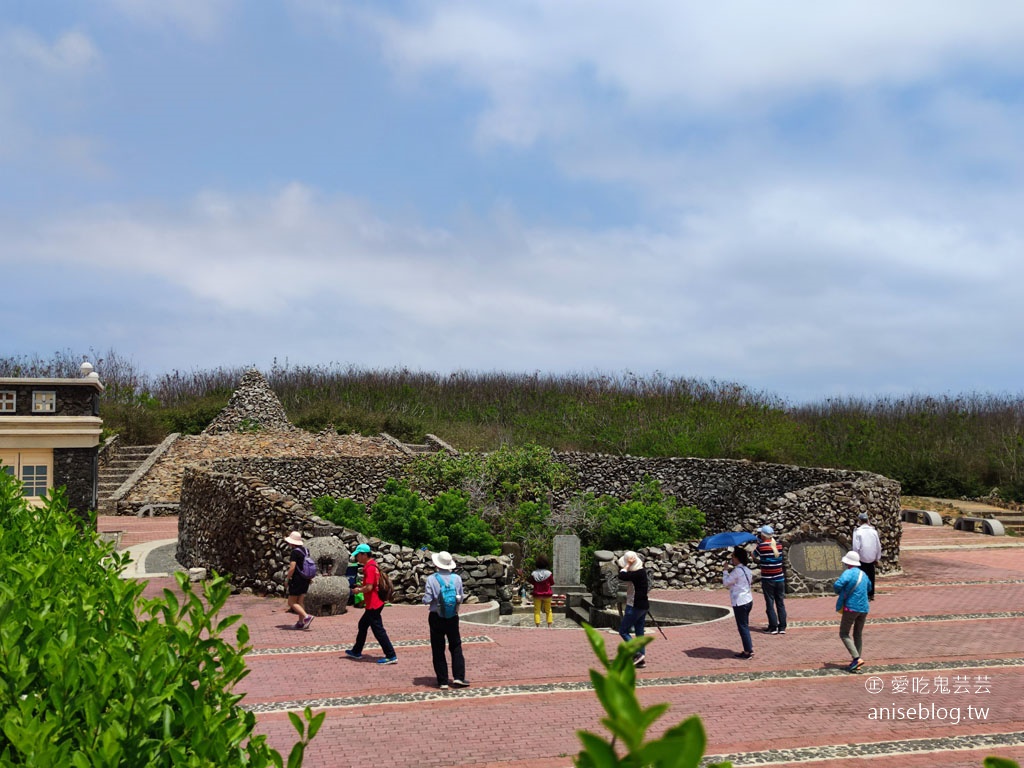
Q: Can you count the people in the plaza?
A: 9